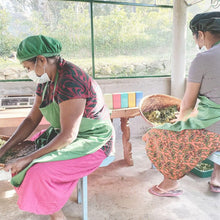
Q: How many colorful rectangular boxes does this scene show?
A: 5